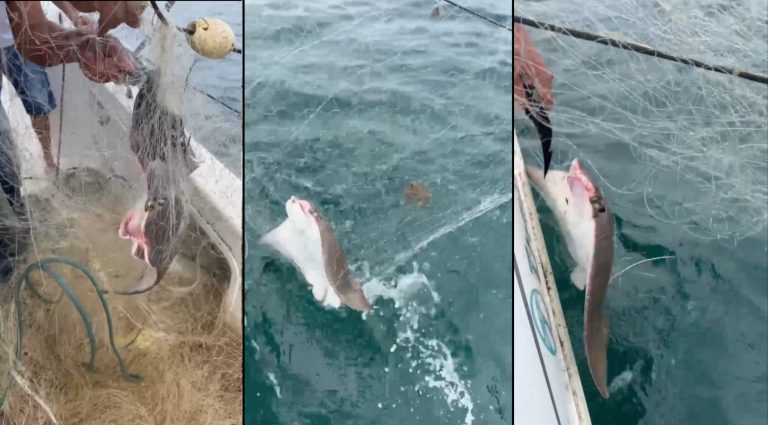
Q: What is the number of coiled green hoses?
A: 1